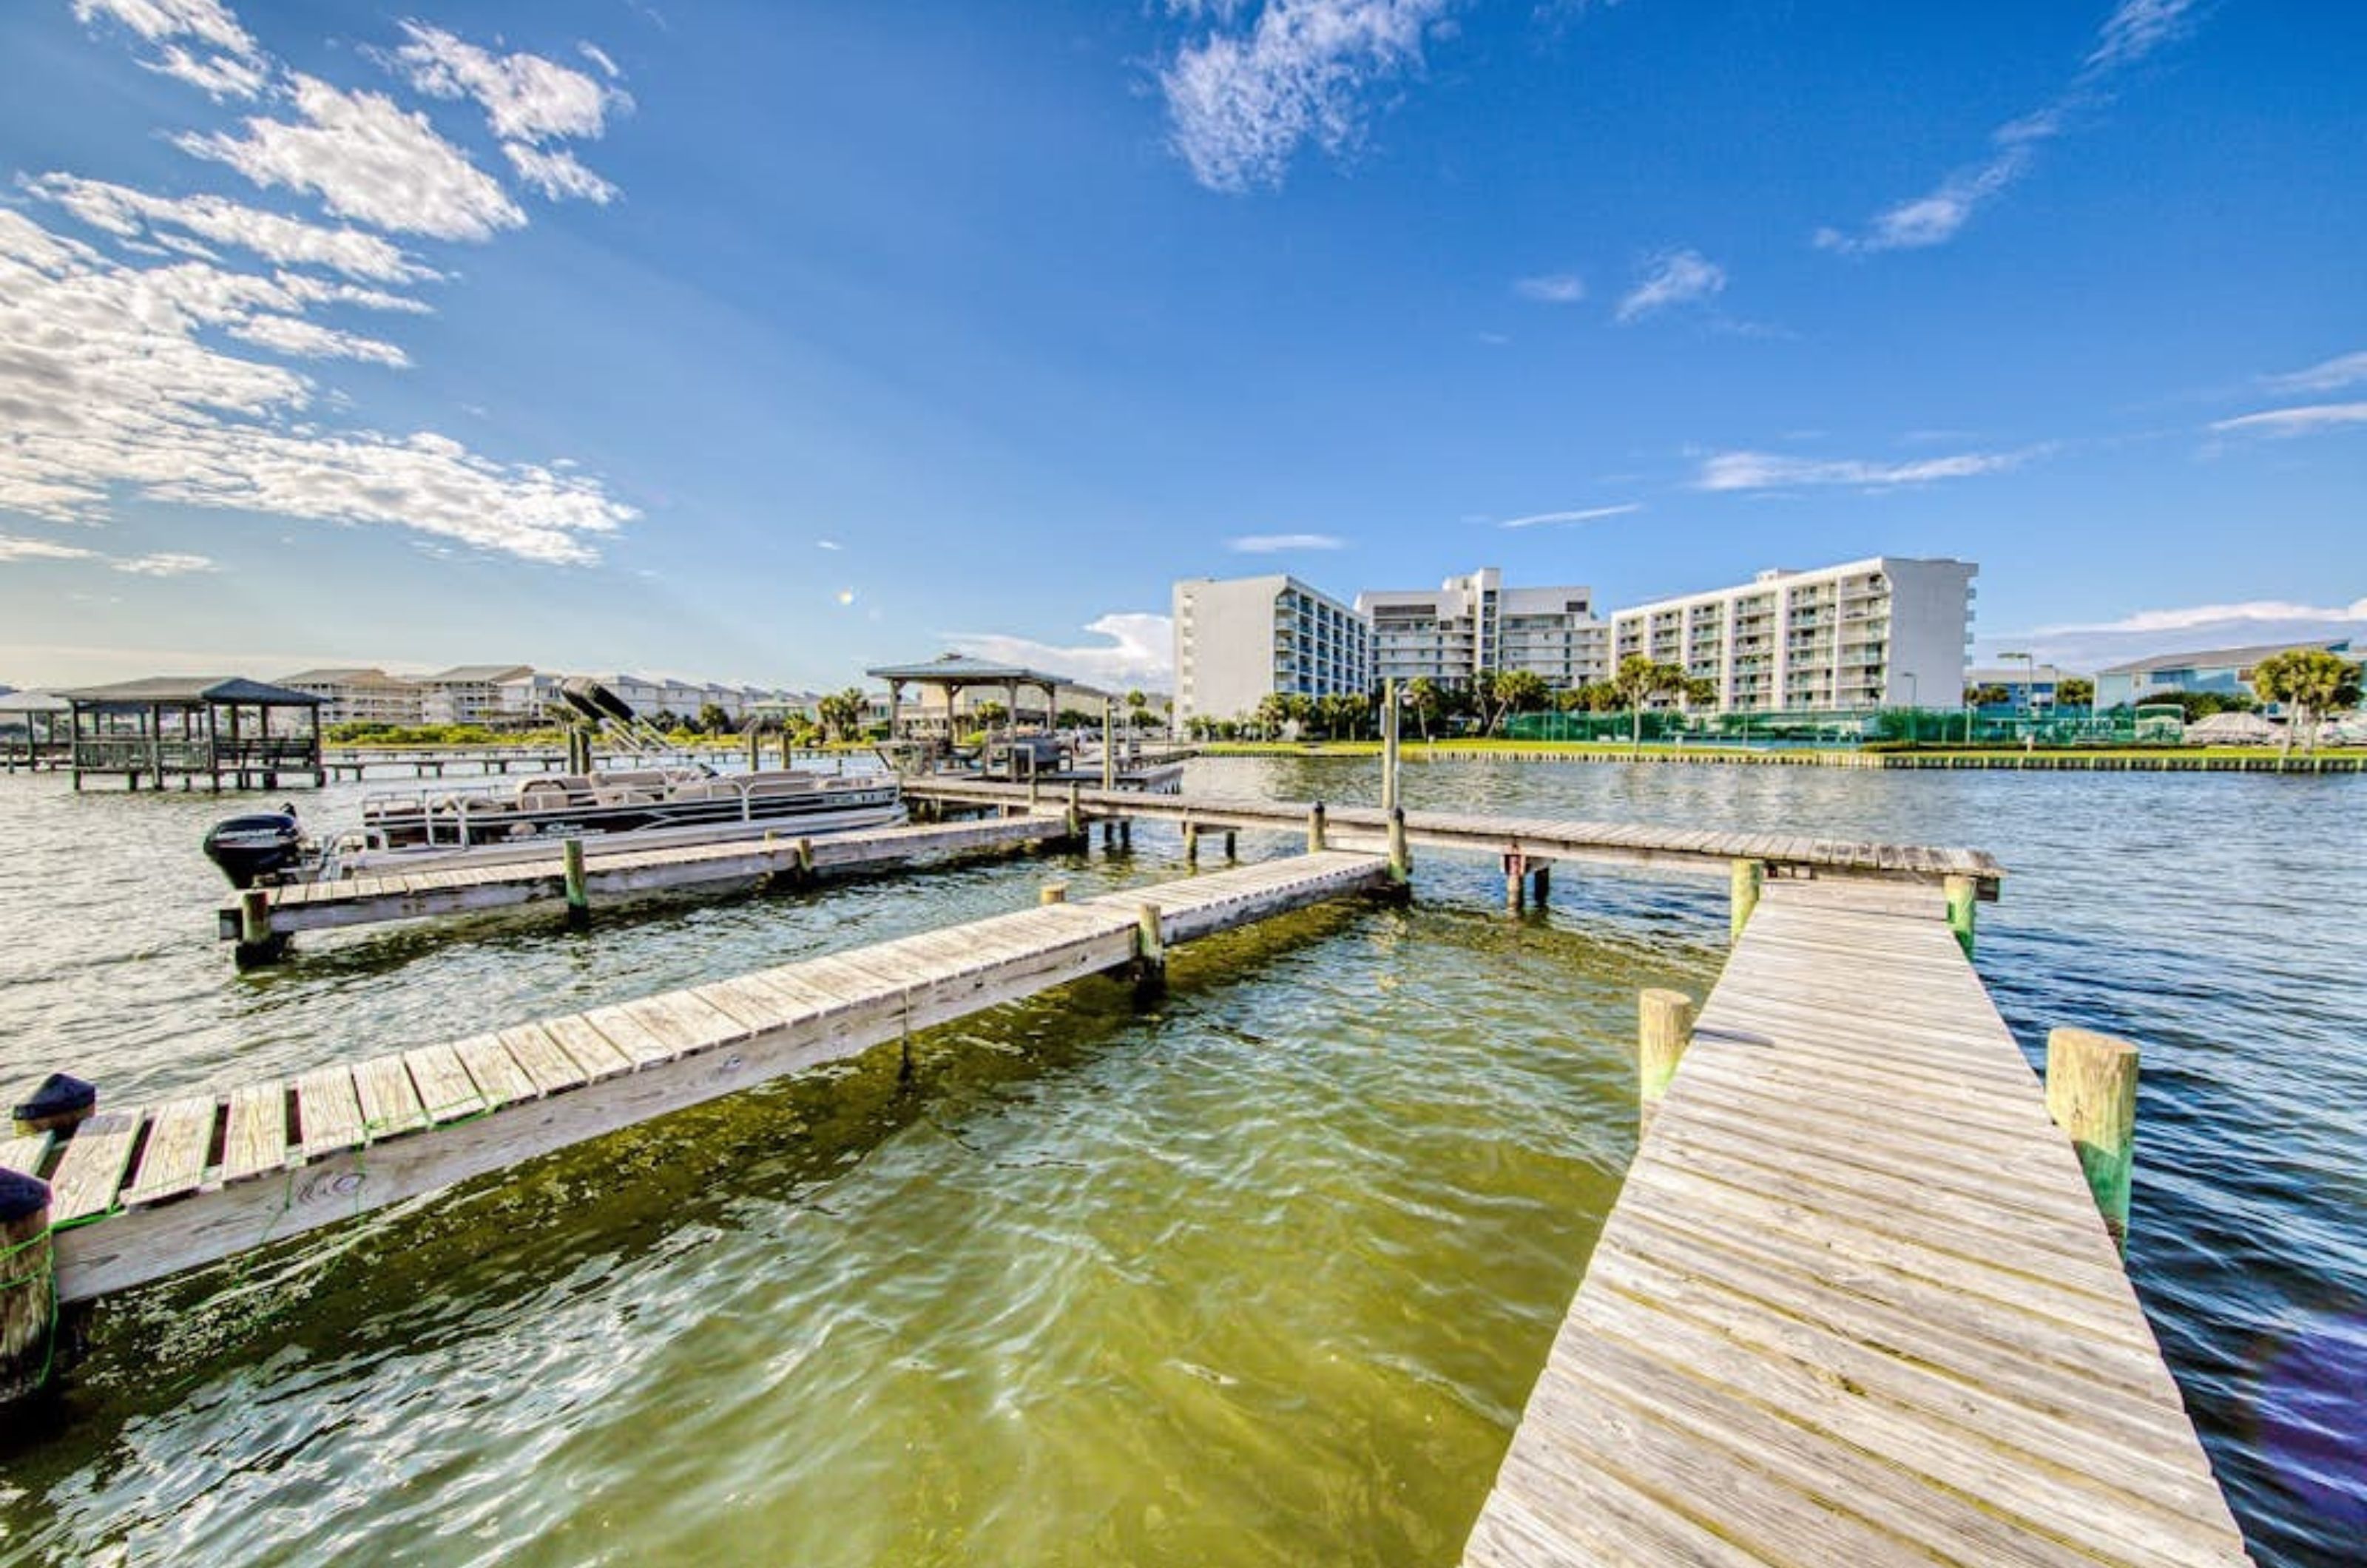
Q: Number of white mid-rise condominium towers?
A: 3